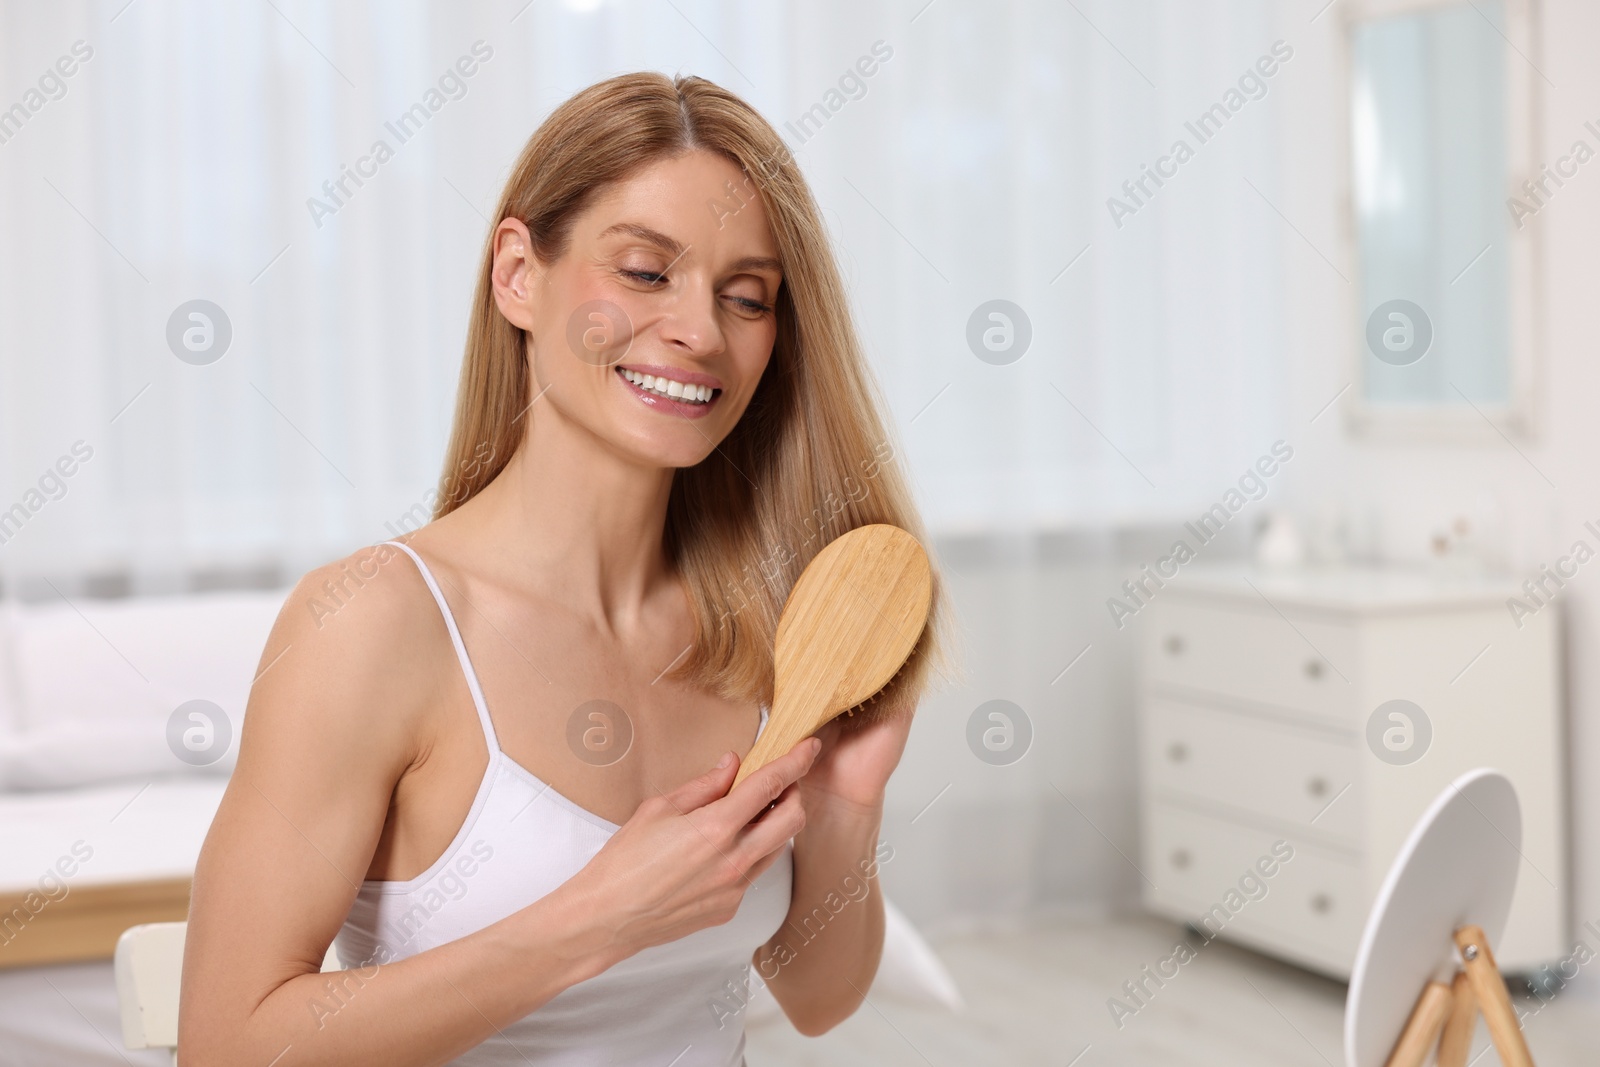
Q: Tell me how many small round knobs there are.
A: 6